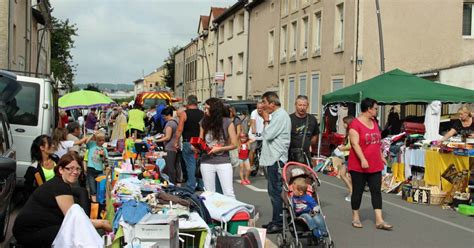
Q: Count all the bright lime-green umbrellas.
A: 1